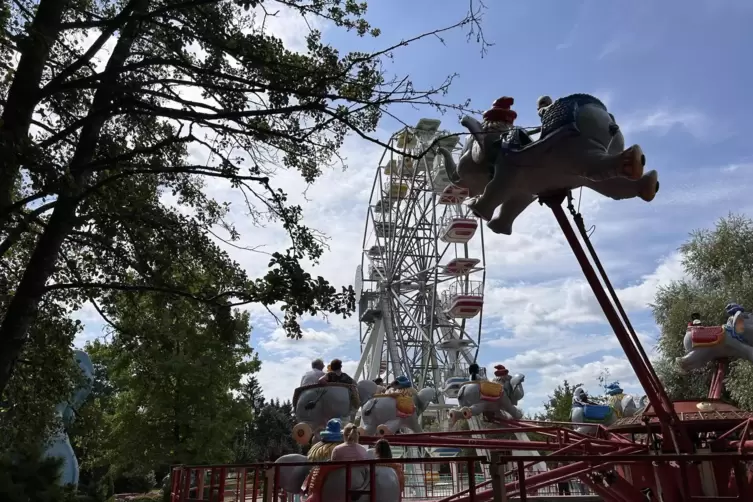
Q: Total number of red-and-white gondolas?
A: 2